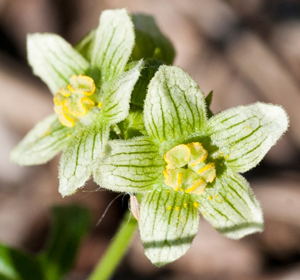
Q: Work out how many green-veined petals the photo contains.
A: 10